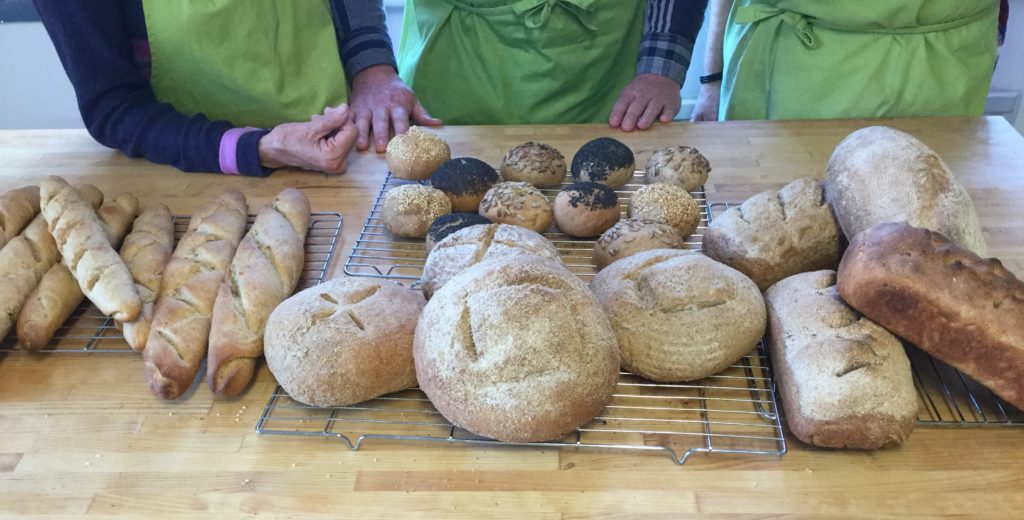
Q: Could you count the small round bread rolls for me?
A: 11